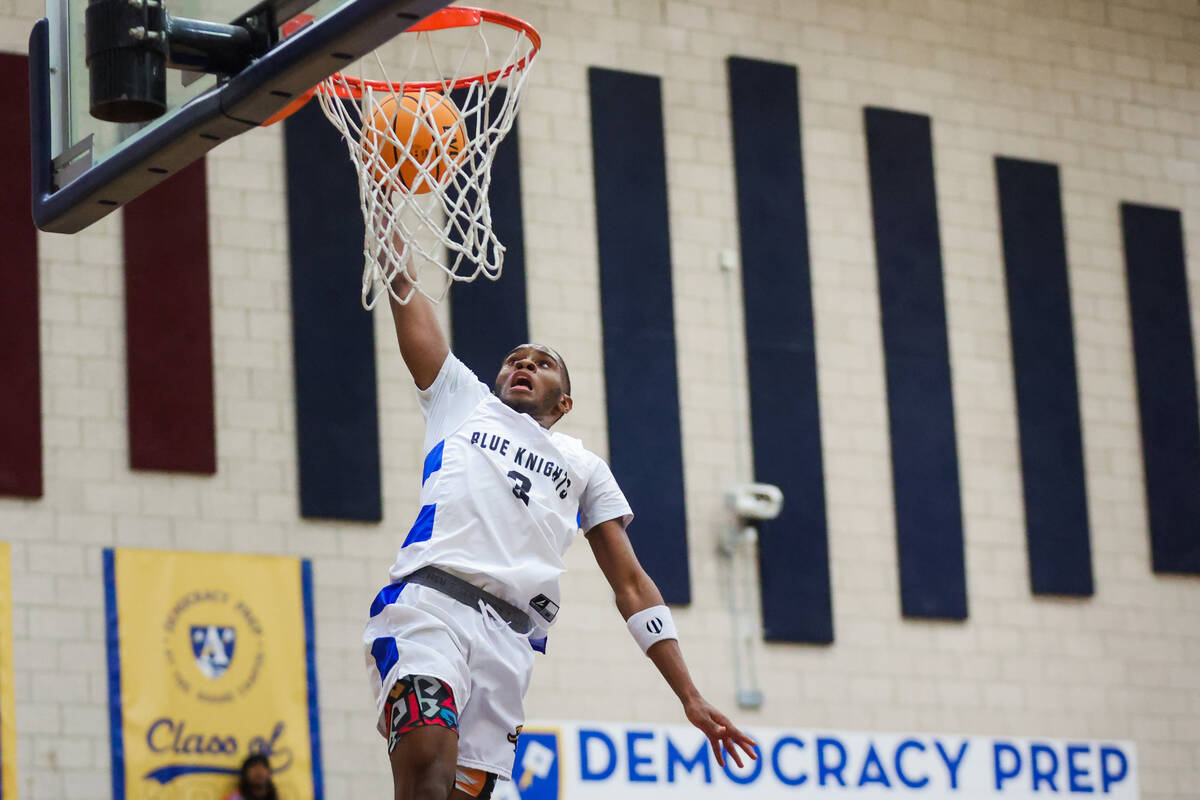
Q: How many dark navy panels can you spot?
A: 7